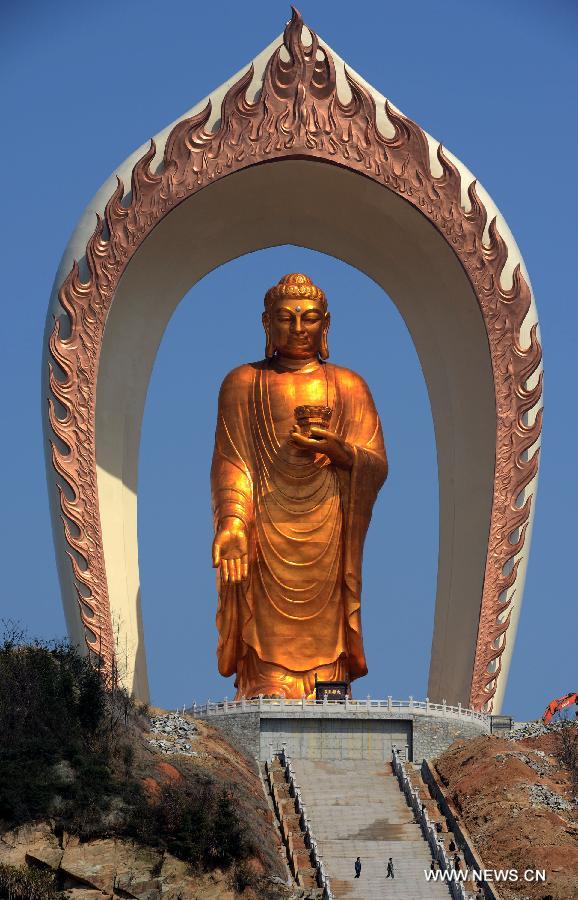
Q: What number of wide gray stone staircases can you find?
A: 1